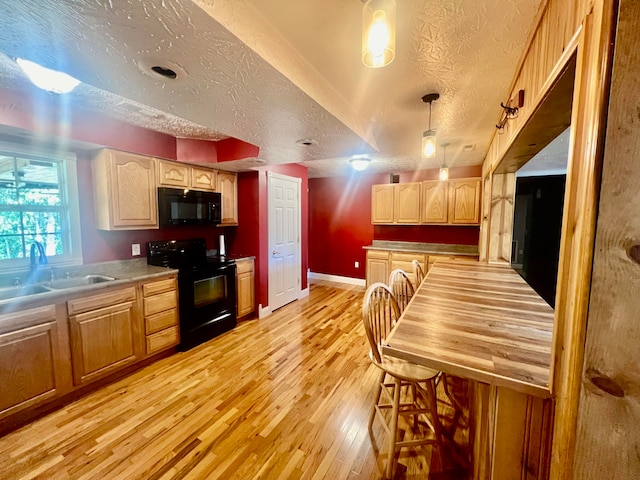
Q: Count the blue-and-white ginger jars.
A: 0